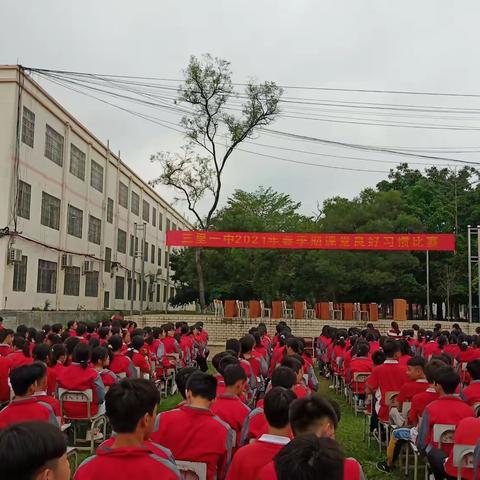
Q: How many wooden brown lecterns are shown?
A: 8